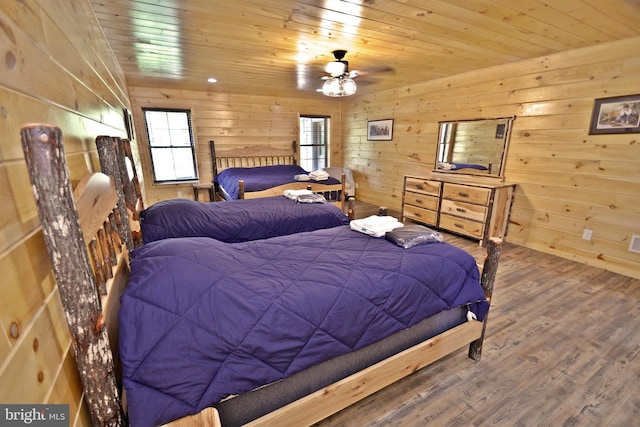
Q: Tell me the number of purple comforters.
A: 3